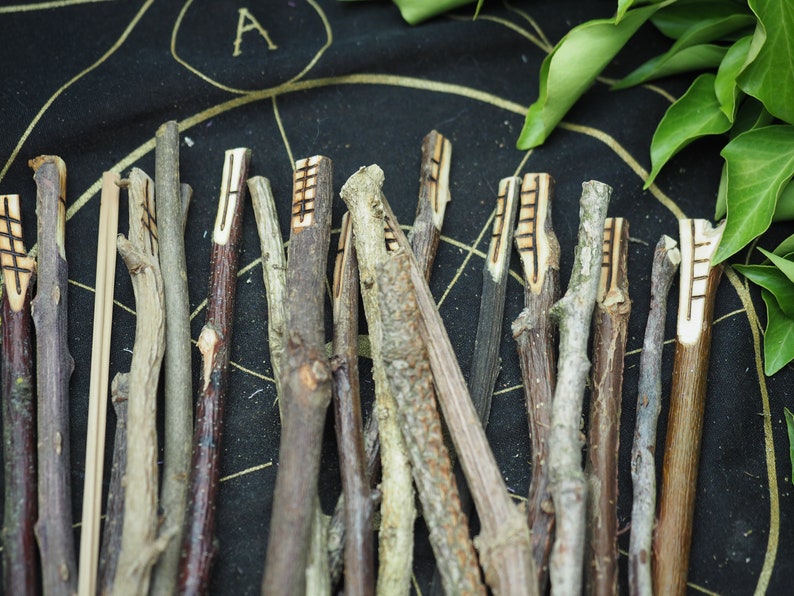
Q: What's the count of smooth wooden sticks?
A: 1